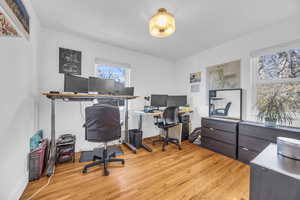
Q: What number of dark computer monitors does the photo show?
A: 5